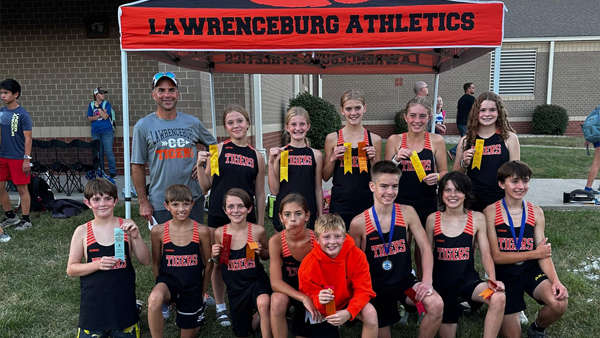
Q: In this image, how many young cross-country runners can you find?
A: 13